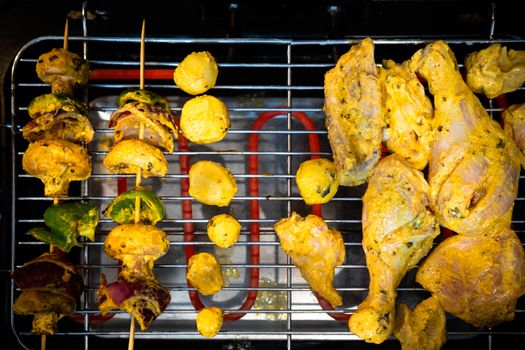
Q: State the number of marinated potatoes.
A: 7